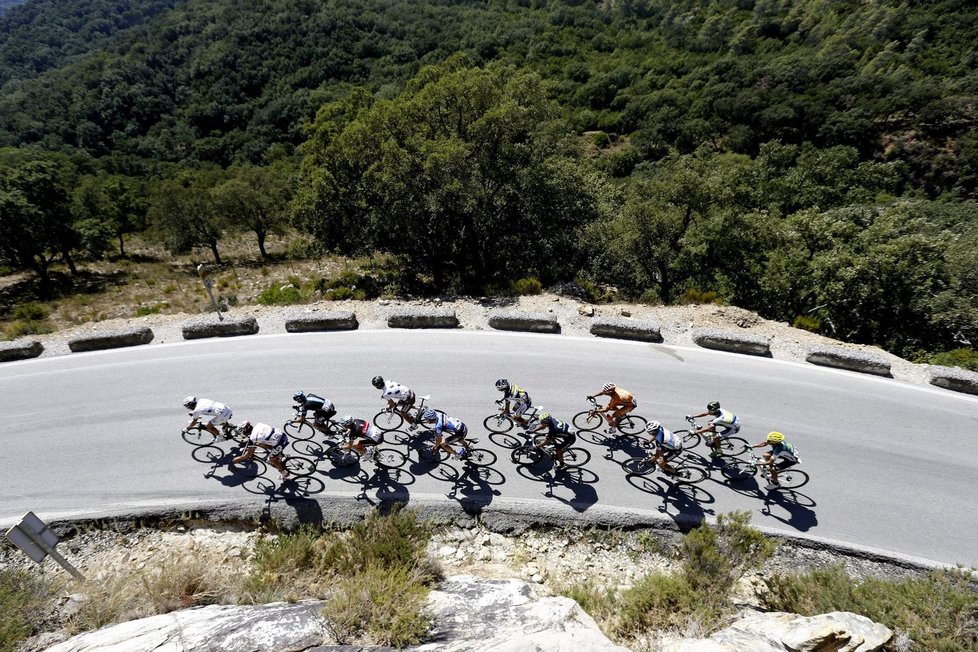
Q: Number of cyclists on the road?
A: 12